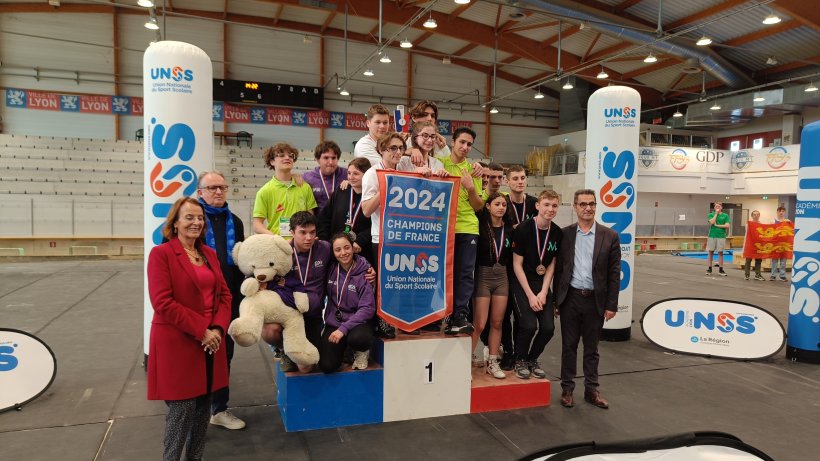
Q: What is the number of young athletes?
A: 15